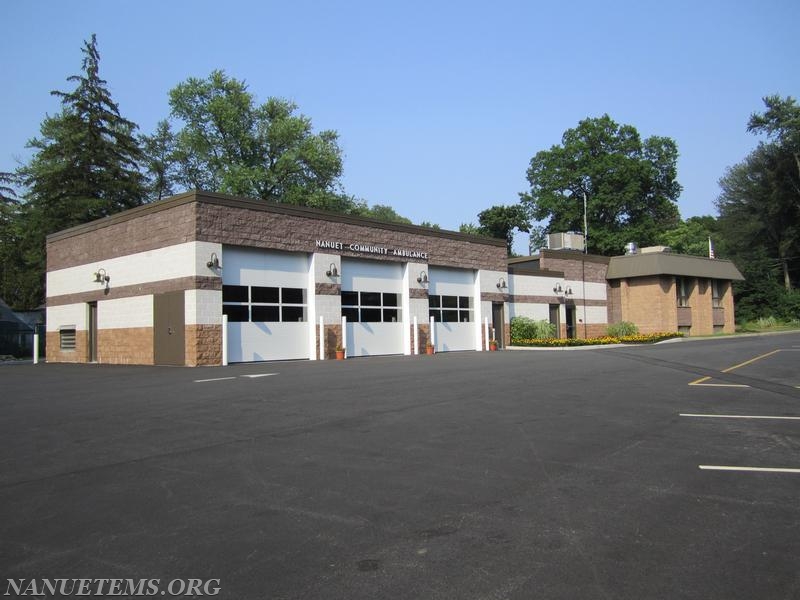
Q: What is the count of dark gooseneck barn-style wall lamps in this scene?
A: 7